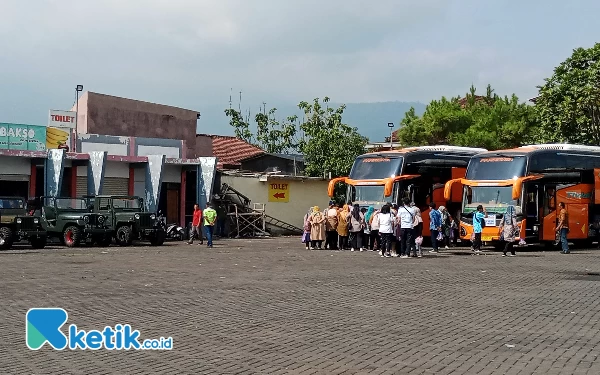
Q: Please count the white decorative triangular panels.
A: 4